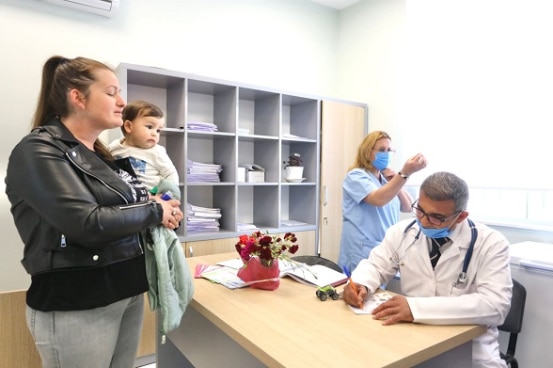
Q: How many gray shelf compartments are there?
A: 12